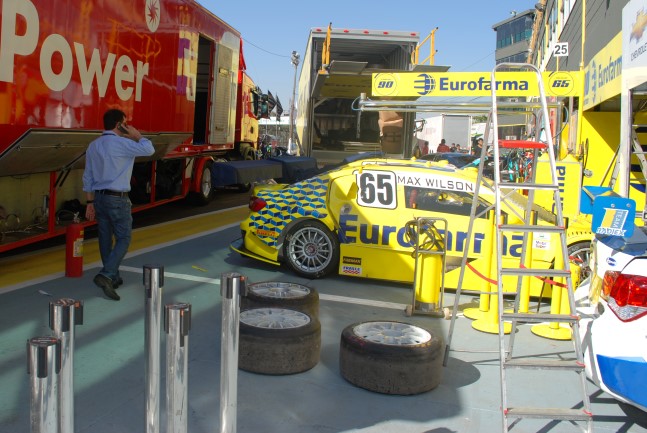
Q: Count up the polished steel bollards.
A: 5